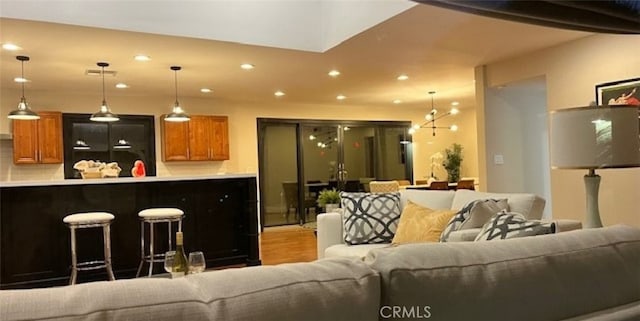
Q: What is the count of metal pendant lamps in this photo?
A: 3